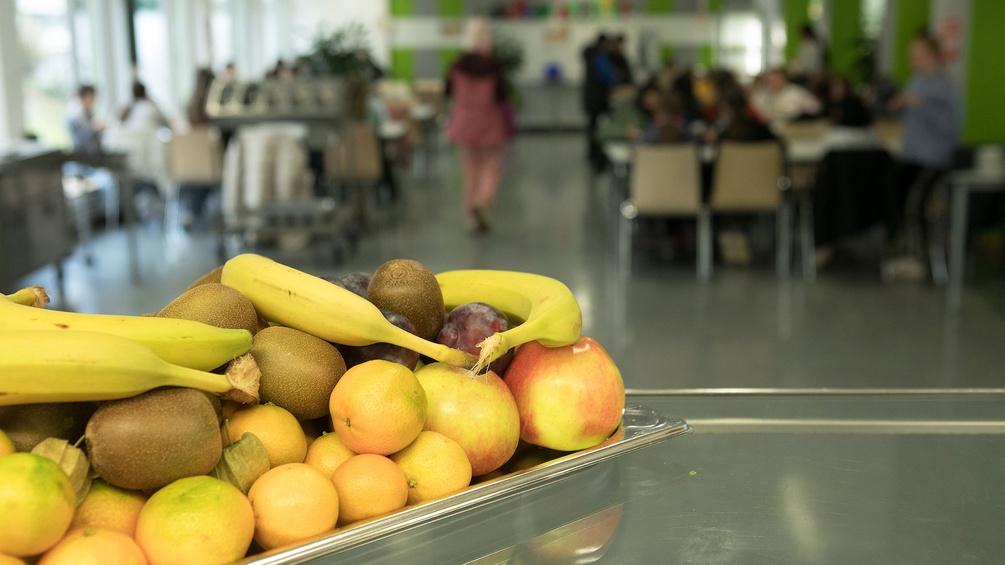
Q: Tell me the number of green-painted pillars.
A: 4